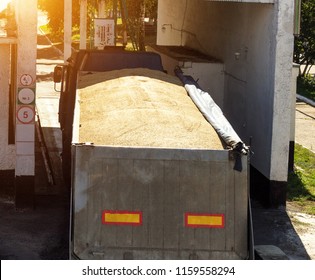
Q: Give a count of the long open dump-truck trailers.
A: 1